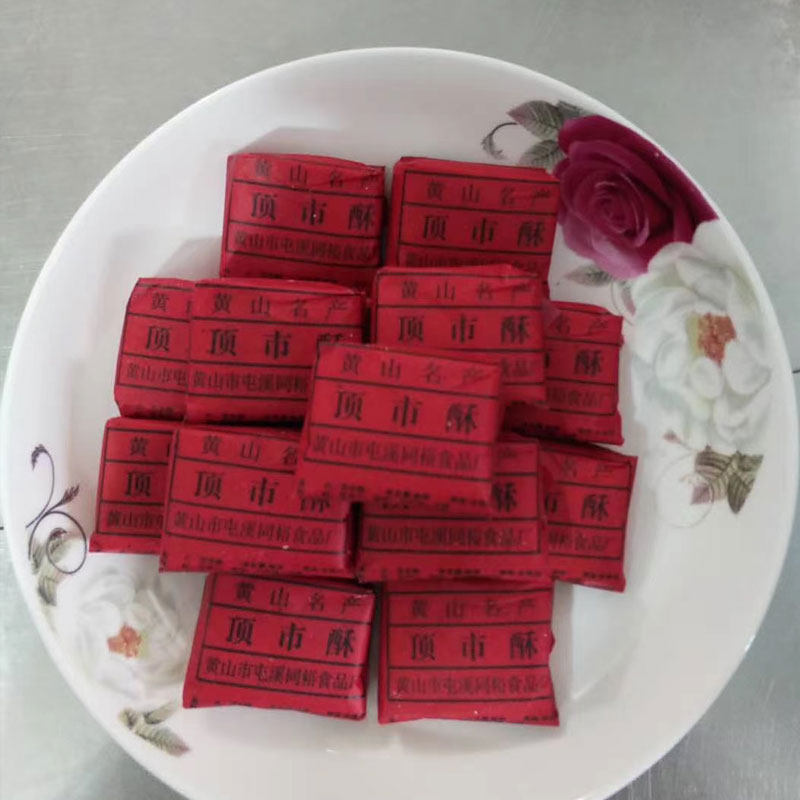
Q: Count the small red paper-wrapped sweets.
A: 13